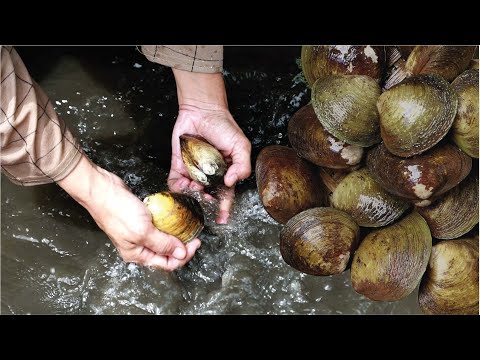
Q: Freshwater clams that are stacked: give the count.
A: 13